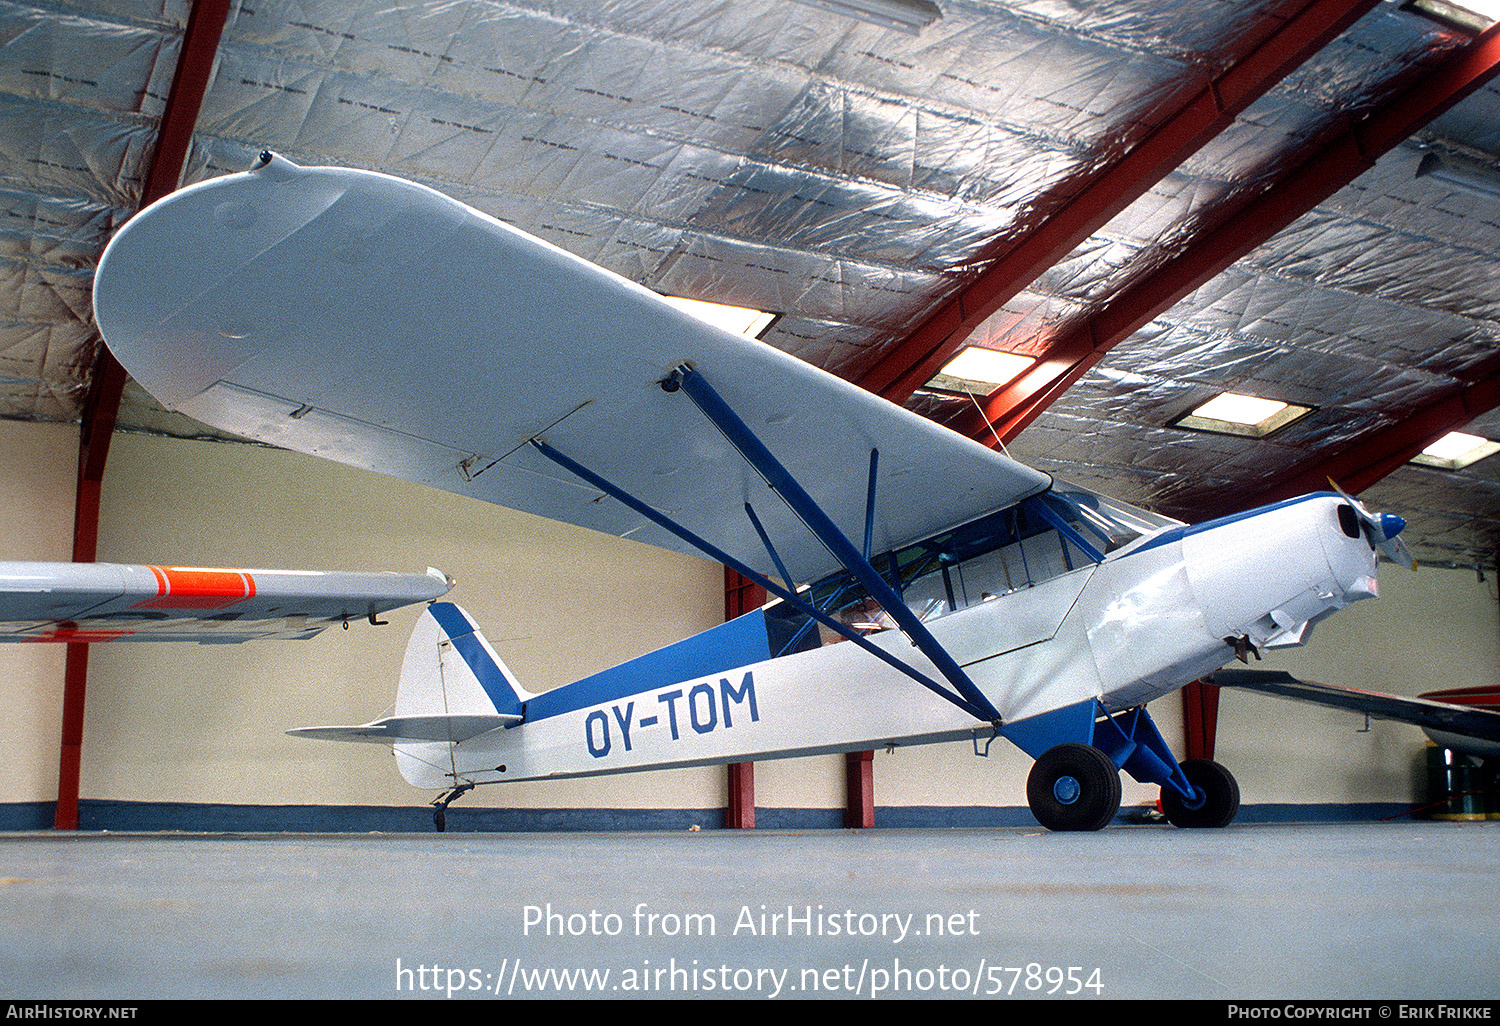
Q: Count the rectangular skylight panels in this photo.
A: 5